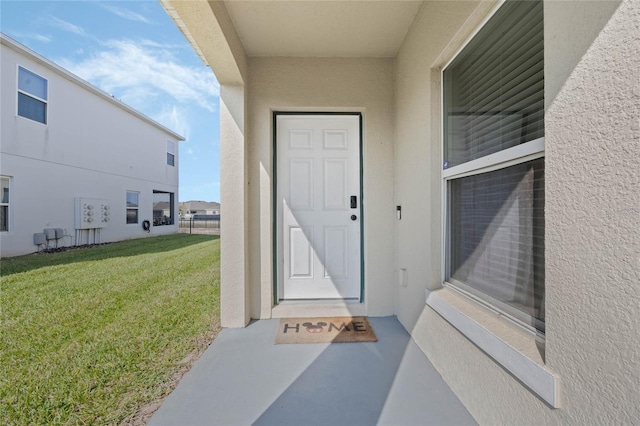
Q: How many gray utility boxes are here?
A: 3